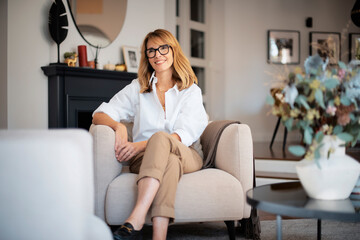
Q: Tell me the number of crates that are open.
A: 0